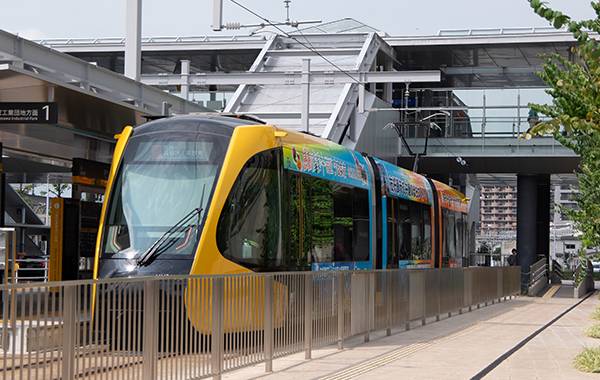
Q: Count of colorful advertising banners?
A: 3